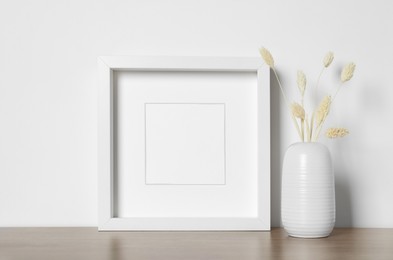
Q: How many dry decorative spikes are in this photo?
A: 7